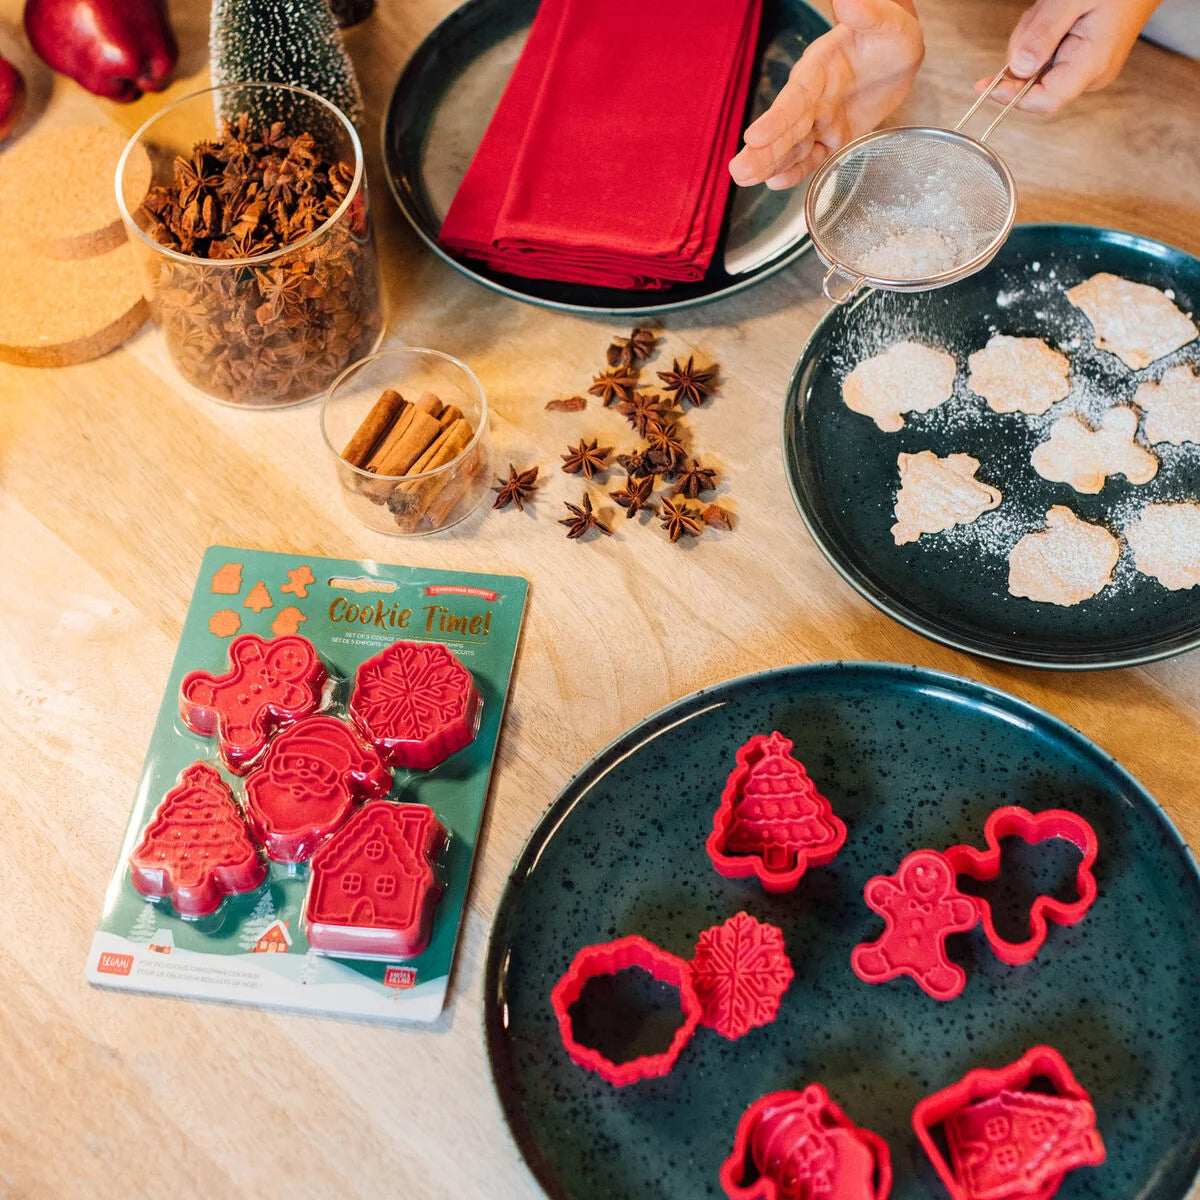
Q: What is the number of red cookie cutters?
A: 10